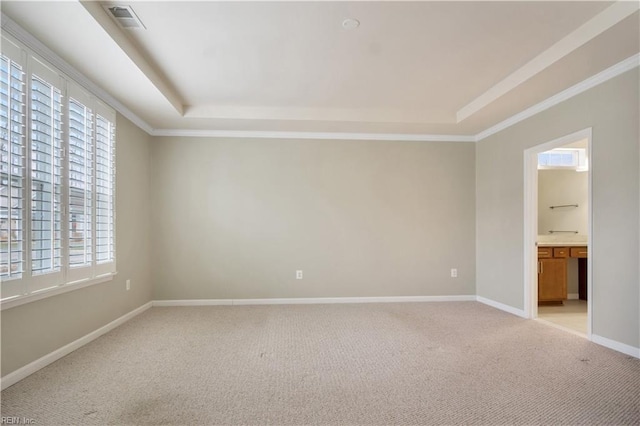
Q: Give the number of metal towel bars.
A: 2